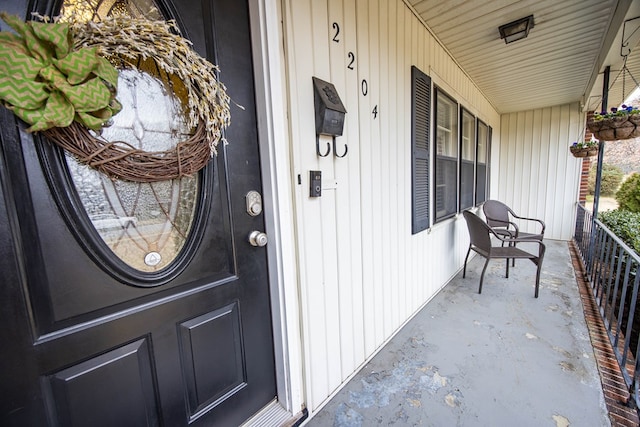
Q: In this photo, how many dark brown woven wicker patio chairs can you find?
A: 2